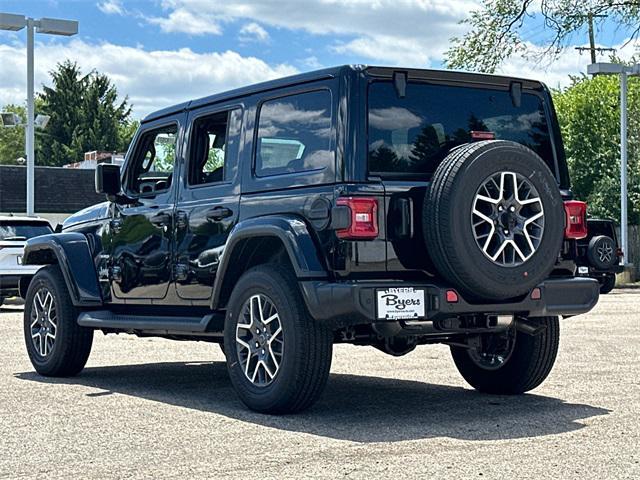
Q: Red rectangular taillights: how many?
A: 2